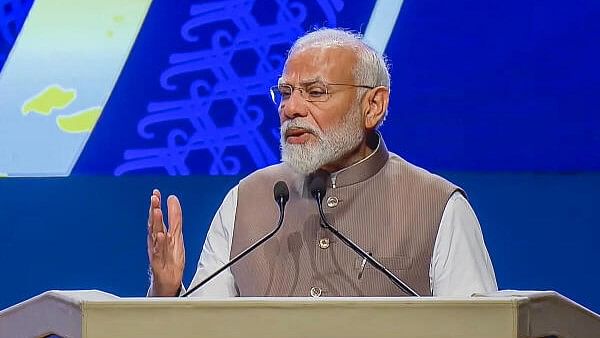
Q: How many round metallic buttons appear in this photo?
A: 3